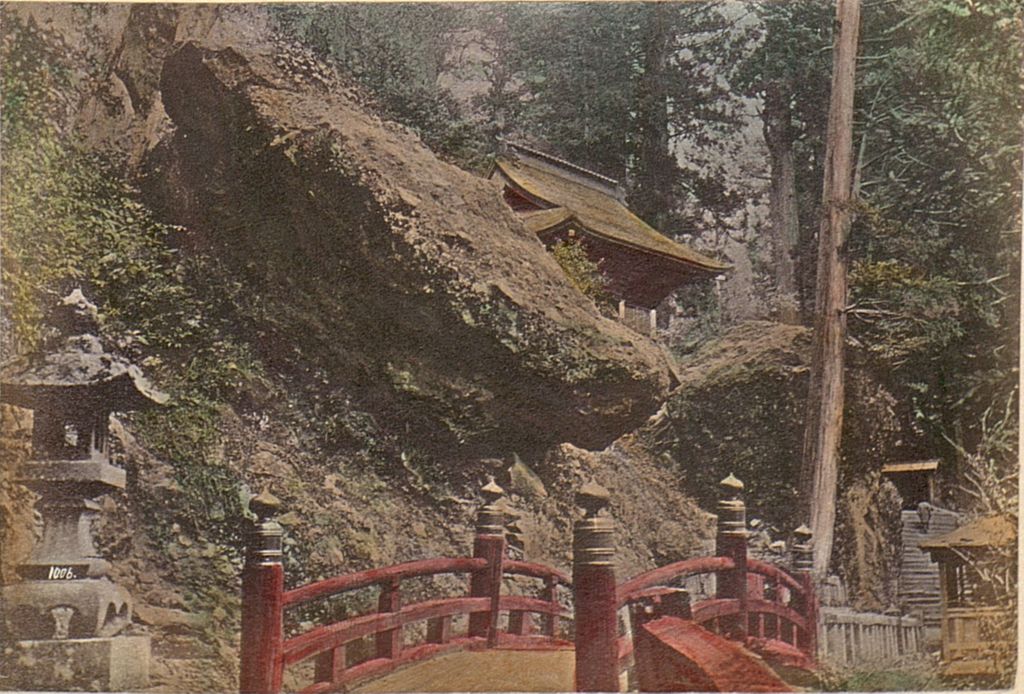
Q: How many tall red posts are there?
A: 5